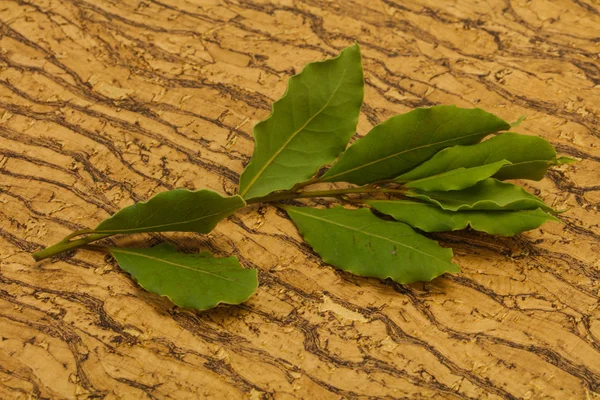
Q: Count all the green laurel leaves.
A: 9